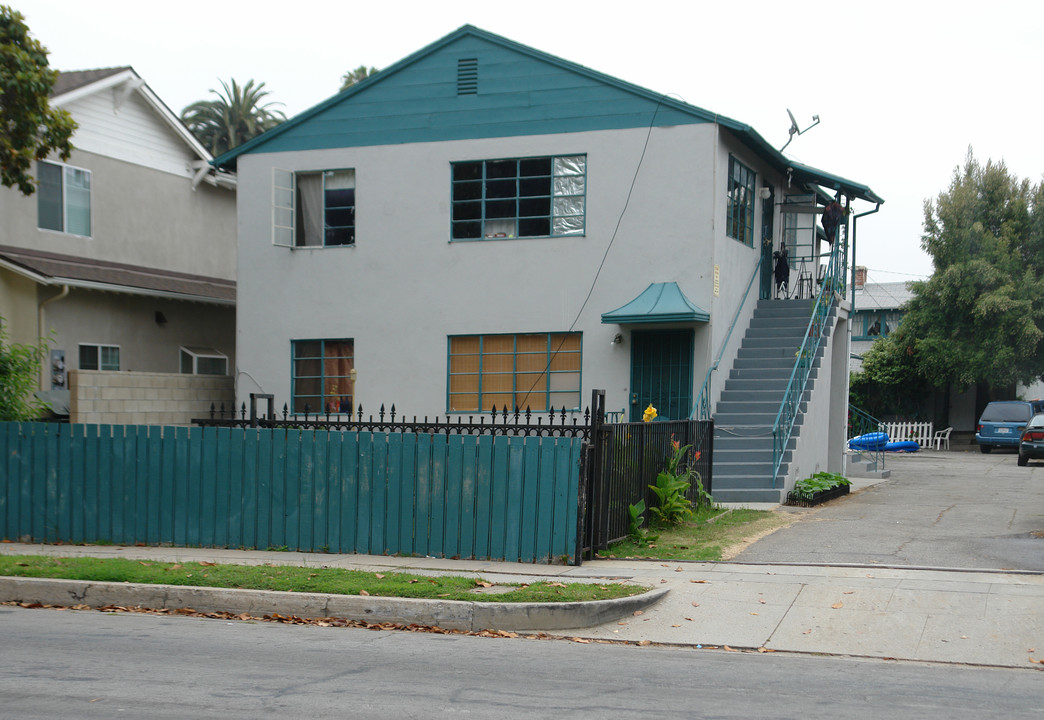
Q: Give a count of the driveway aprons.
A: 1